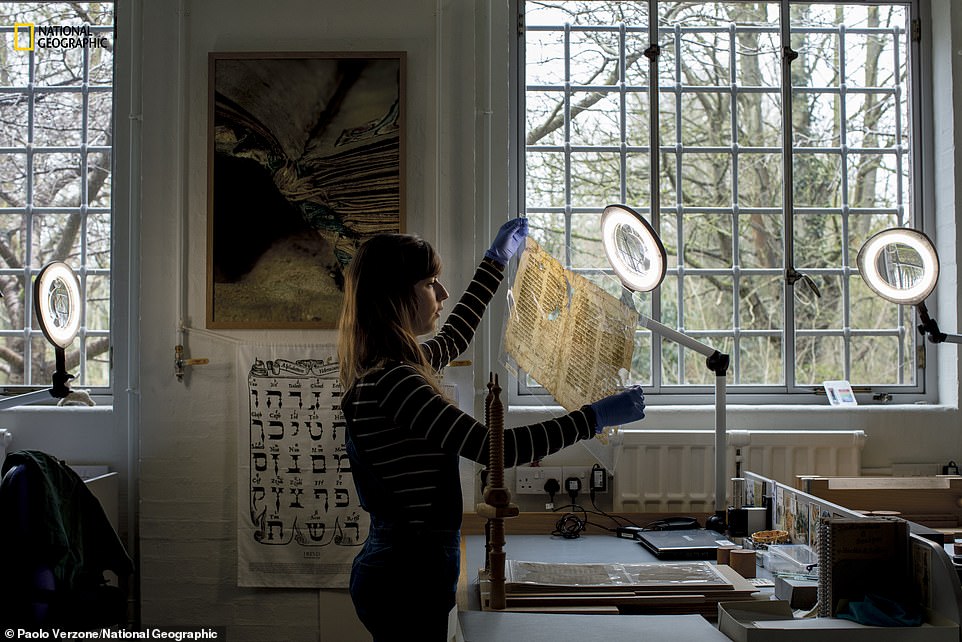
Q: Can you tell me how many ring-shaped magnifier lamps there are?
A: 3